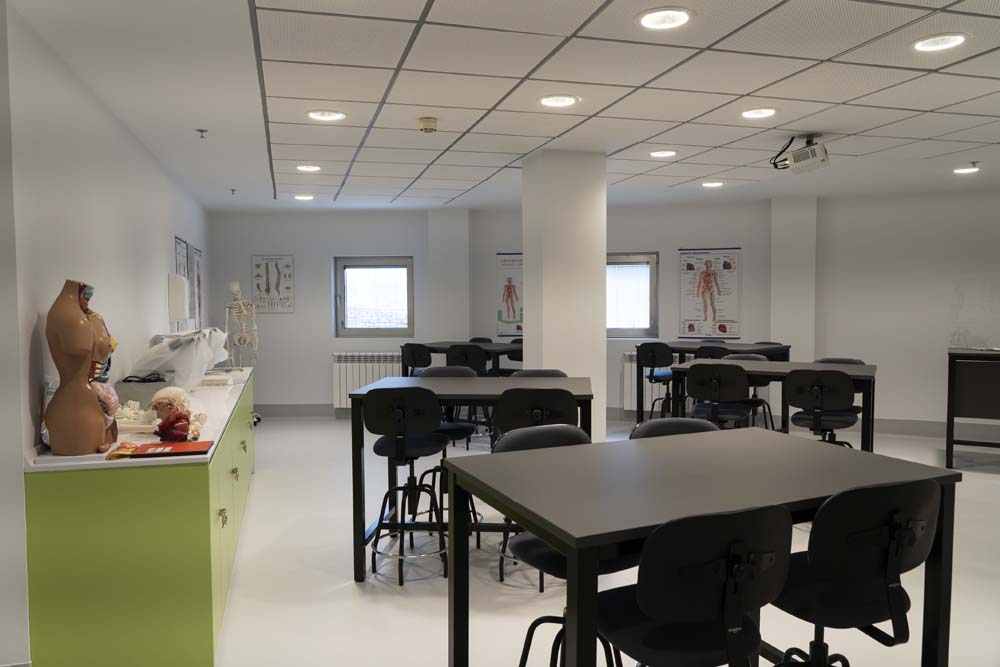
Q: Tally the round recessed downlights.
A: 10